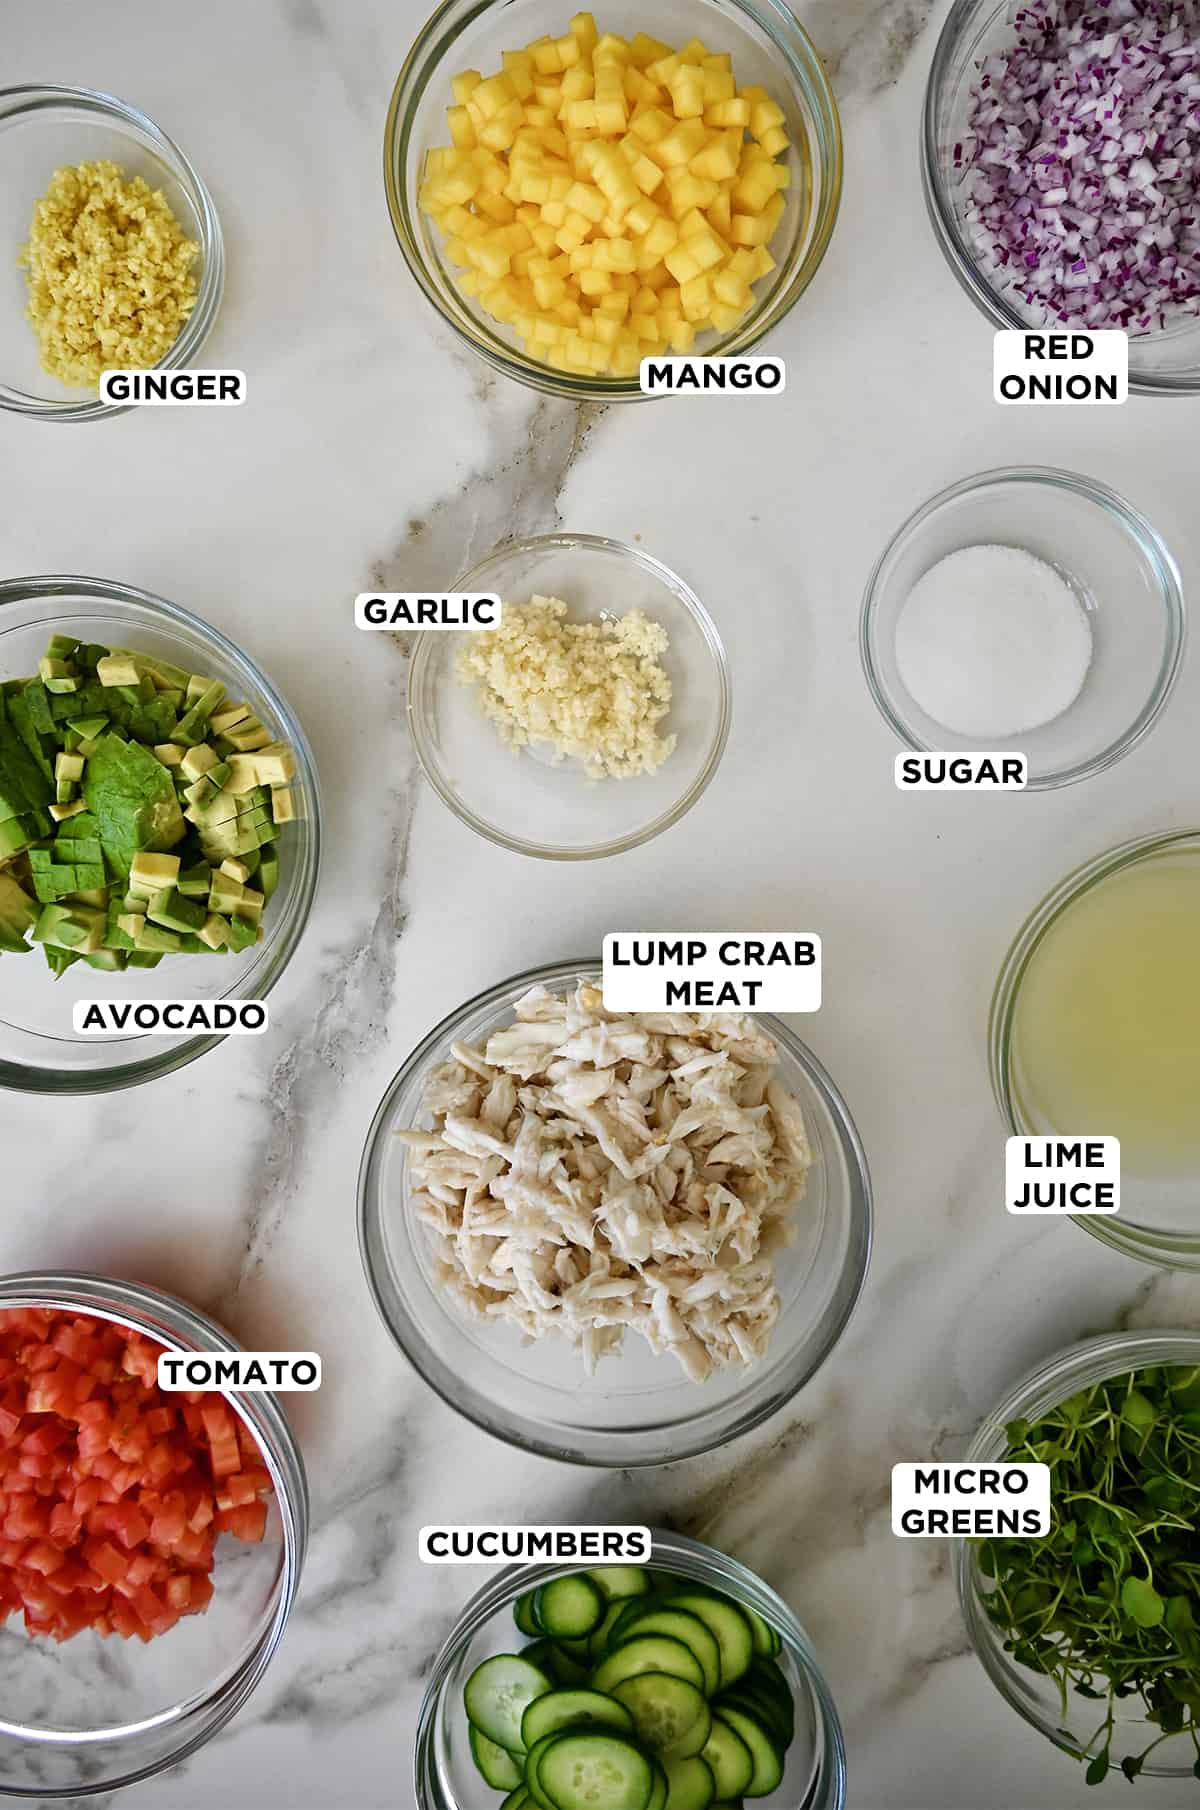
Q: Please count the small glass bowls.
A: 3